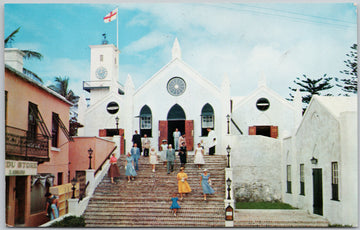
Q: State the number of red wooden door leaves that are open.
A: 6